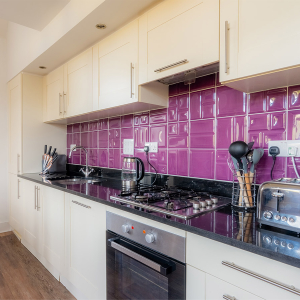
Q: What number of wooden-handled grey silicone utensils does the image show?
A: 3